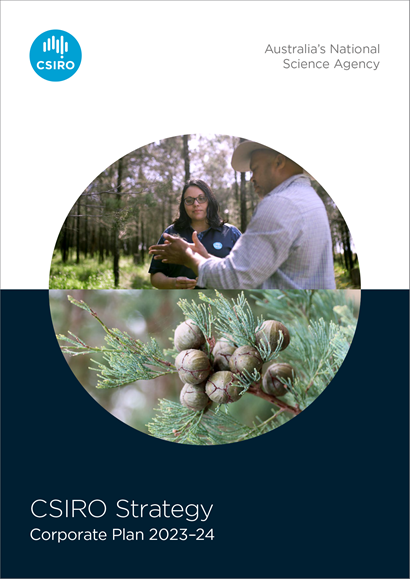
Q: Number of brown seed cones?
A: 8